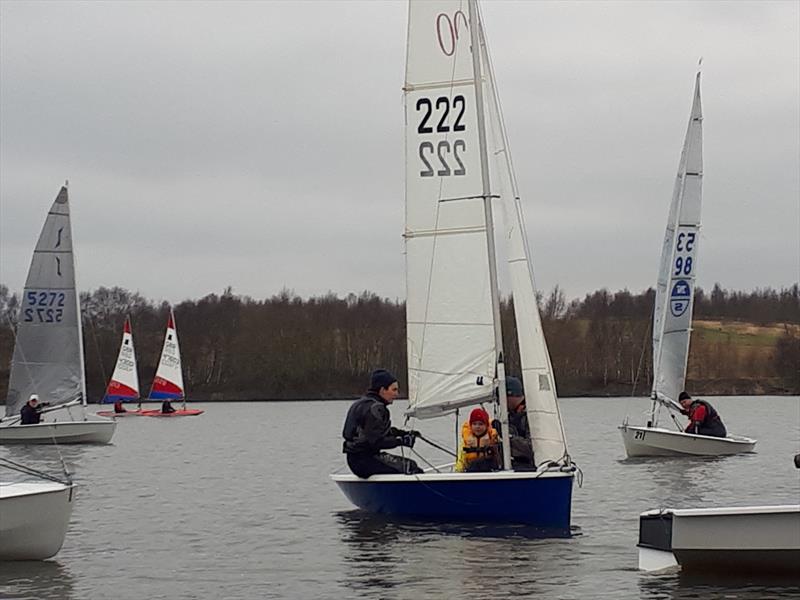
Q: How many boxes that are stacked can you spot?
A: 0